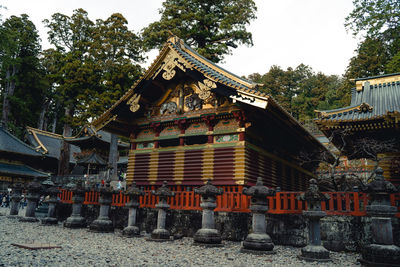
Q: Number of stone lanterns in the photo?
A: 11